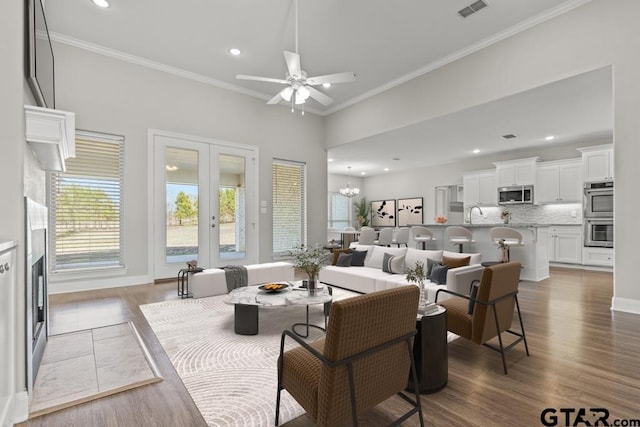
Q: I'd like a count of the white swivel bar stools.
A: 3